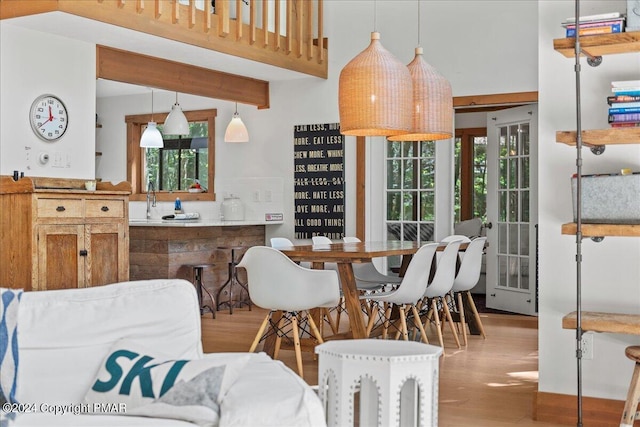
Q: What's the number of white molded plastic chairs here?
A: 8